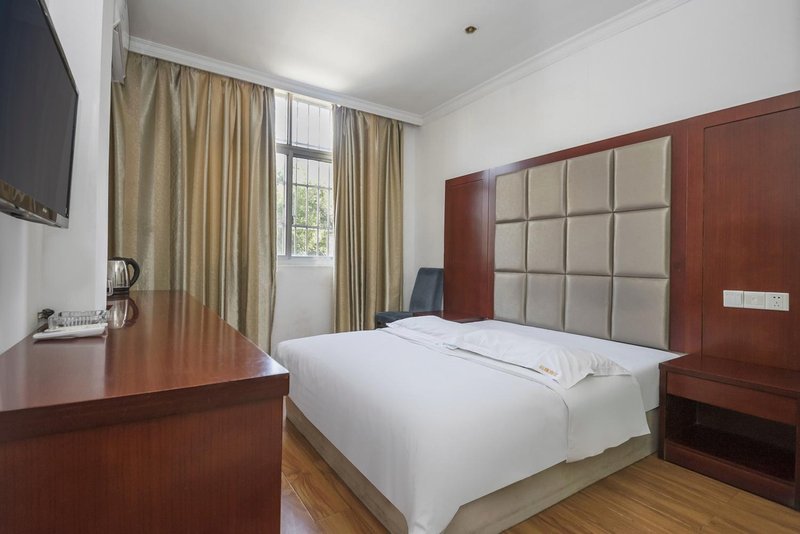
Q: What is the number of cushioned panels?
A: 12